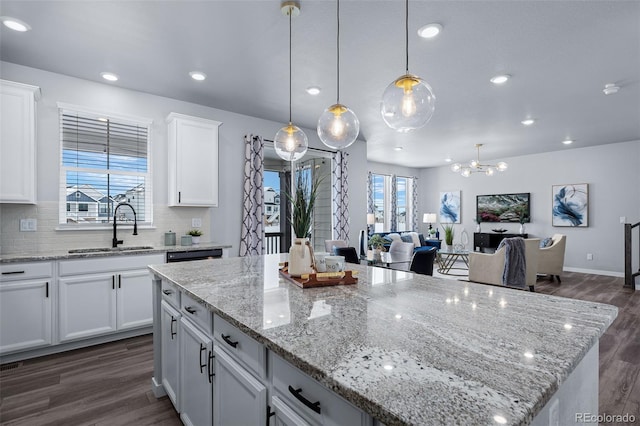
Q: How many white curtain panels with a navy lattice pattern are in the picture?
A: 5